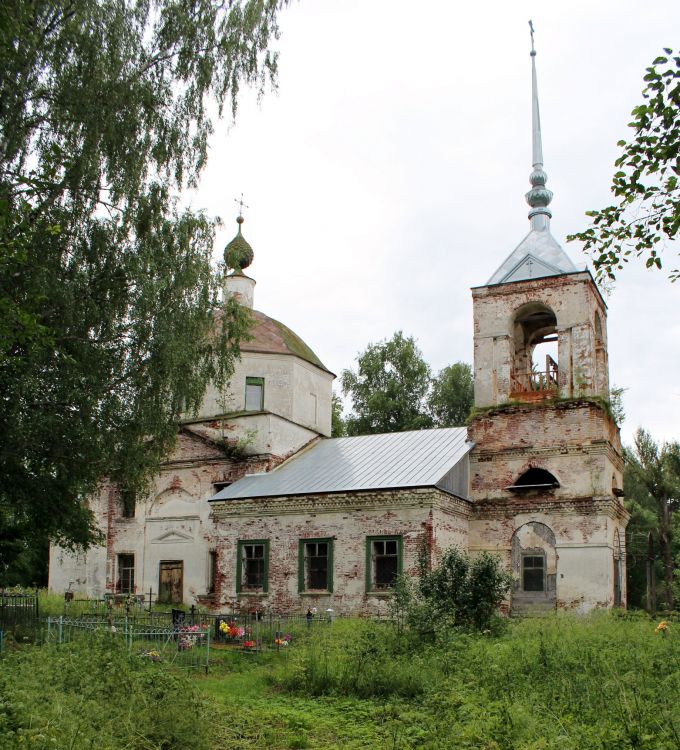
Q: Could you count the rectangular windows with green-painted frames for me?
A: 4